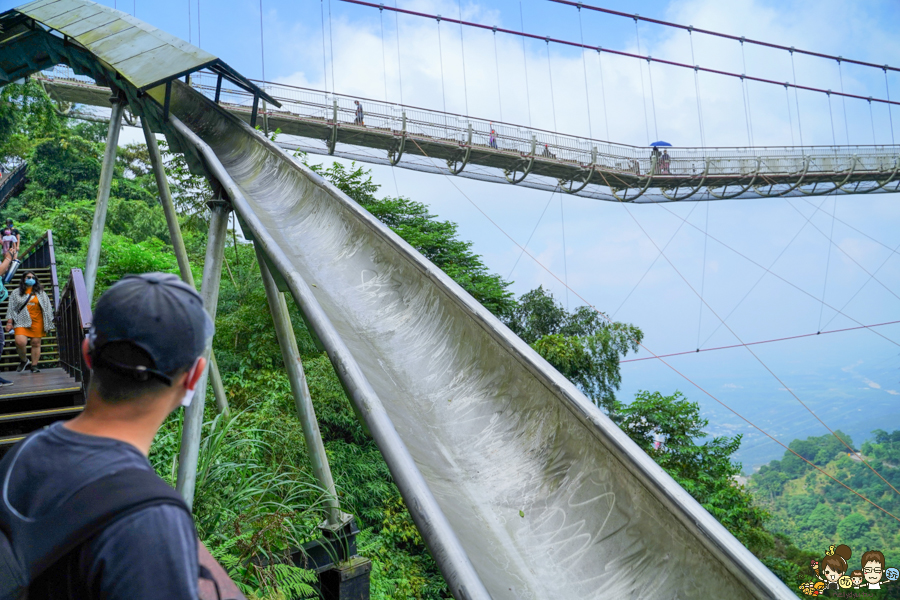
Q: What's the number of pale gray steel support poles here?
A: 4